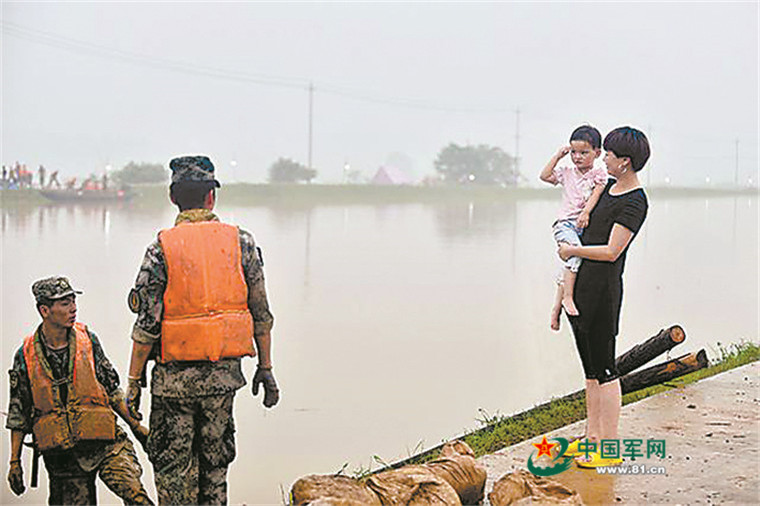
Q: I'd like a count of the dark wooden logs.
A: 2